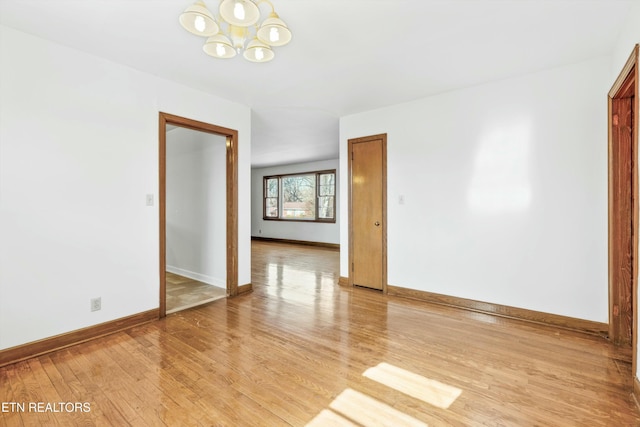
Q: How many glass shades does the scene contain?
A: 5